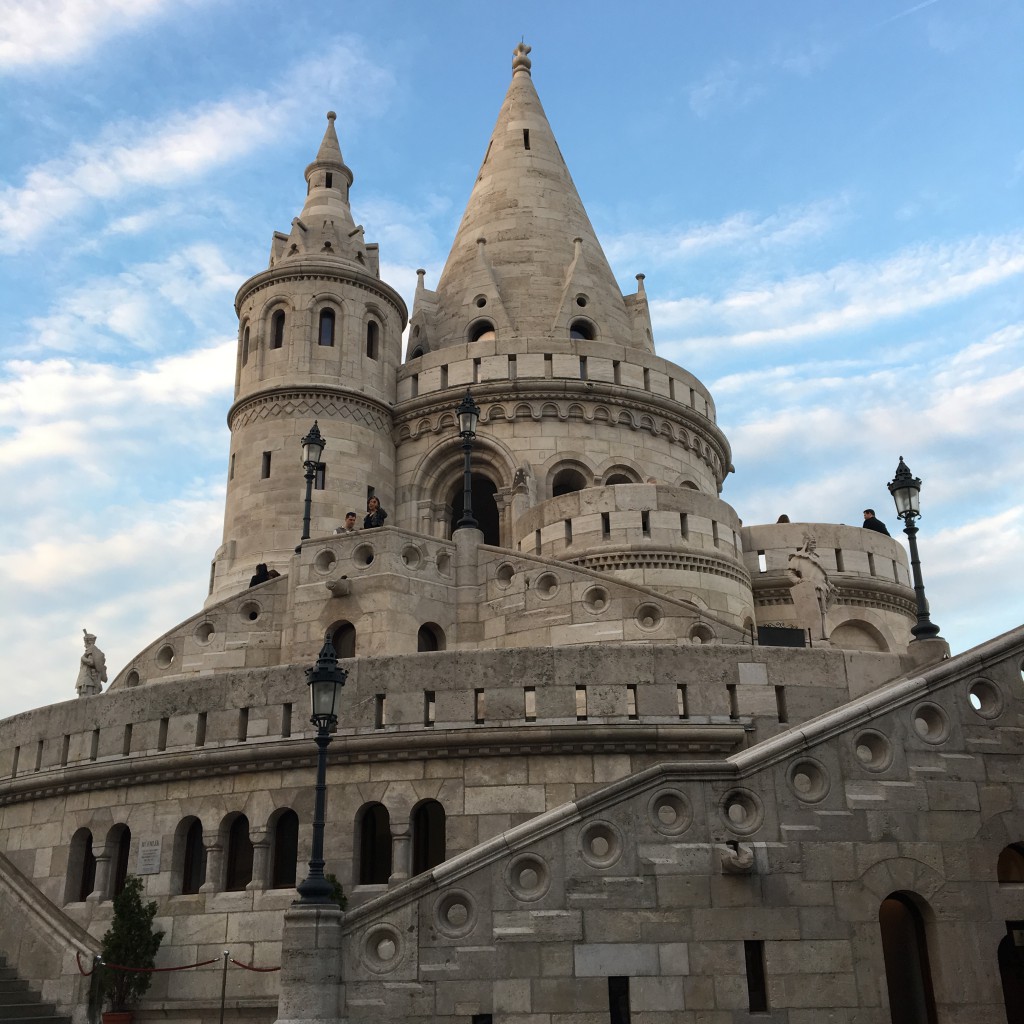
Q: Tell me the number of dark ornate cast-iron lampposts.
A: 4